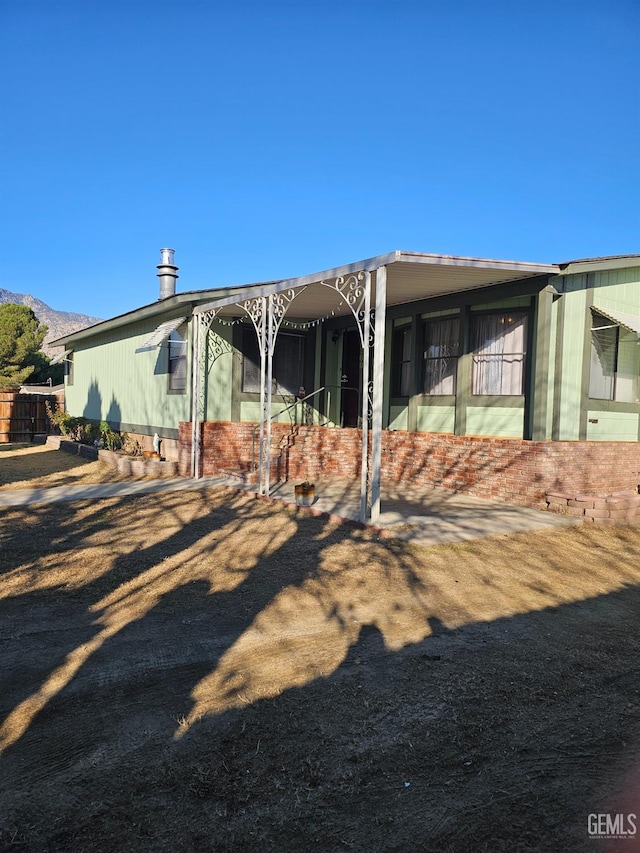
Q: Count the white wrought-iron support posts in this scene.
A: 3